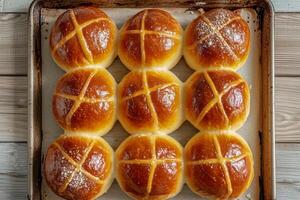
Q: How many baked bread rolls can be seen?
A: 9